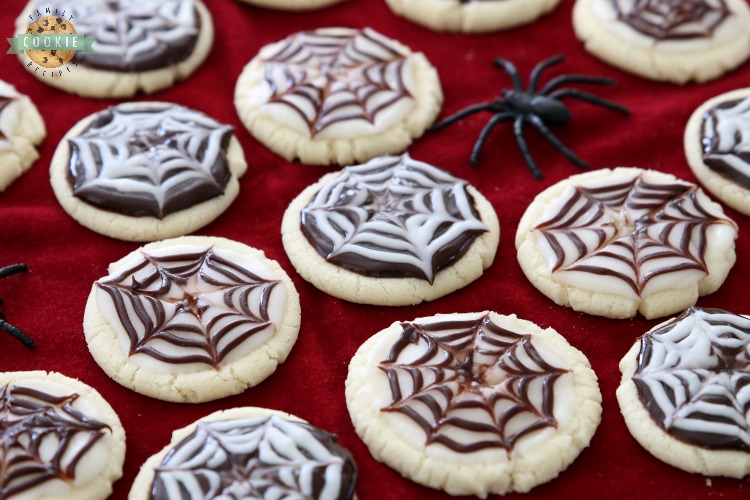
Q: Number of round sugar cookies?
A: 15